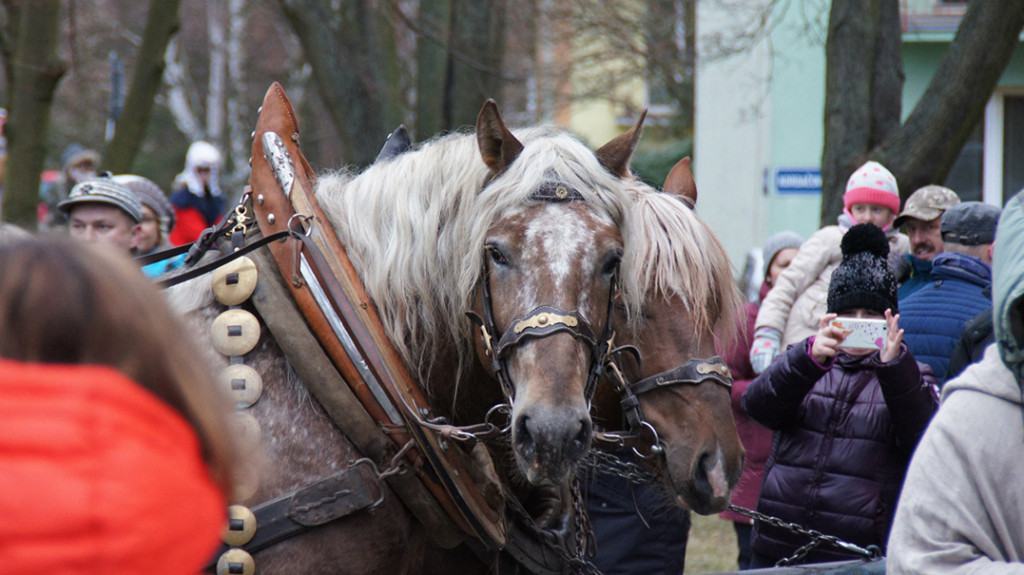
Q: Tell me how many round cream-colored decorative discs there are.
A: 7